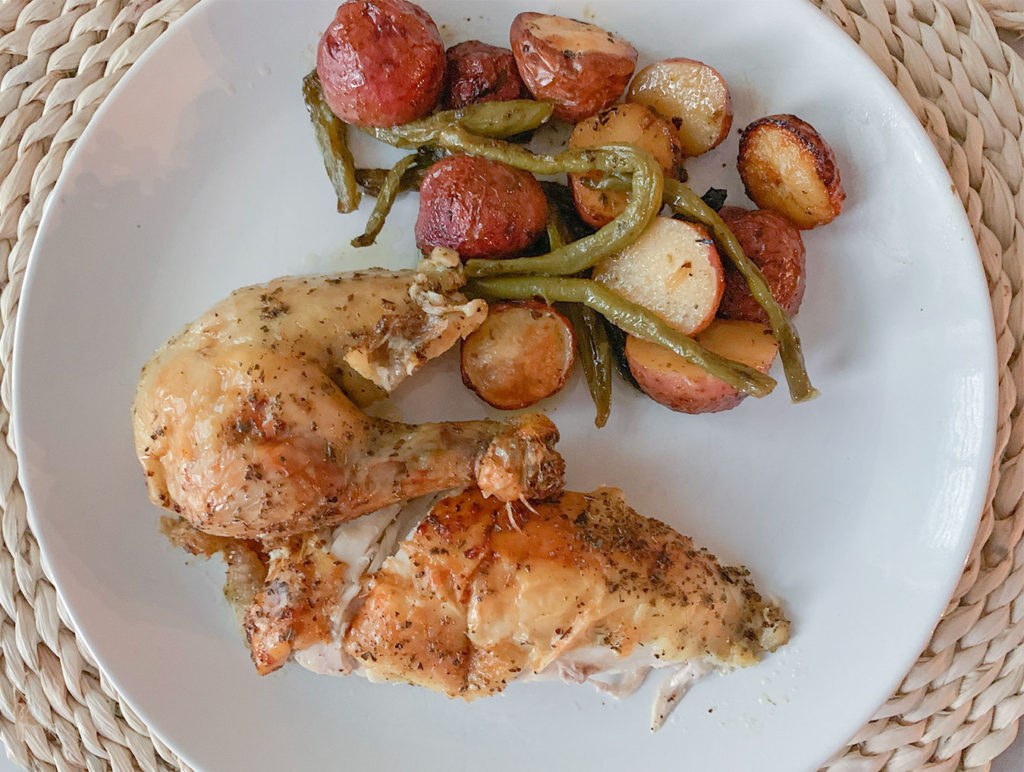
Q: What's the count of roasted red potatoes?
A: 11